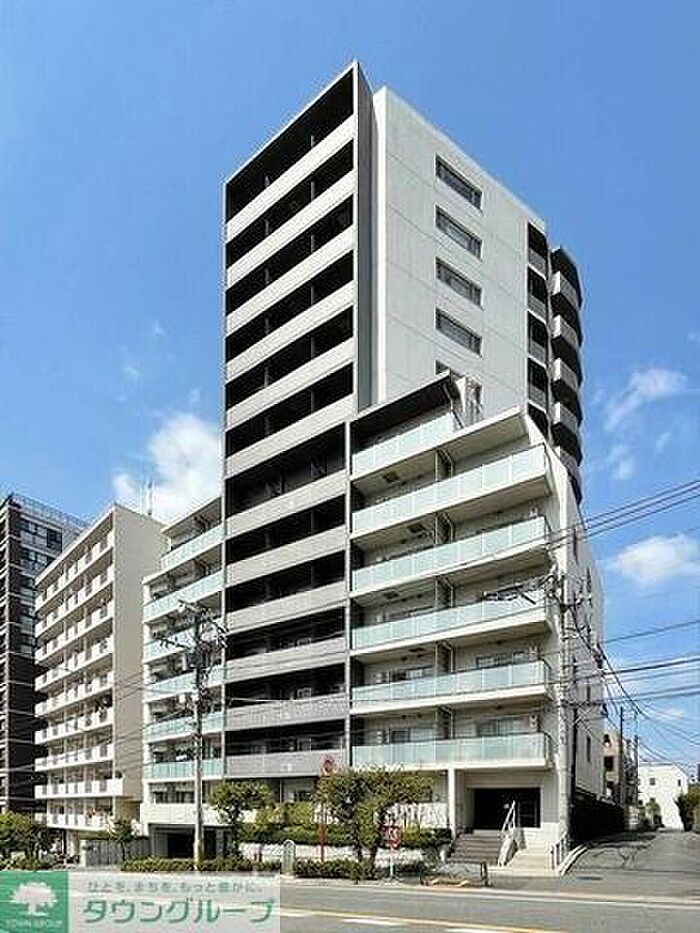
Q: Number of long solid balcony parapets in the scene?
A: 12